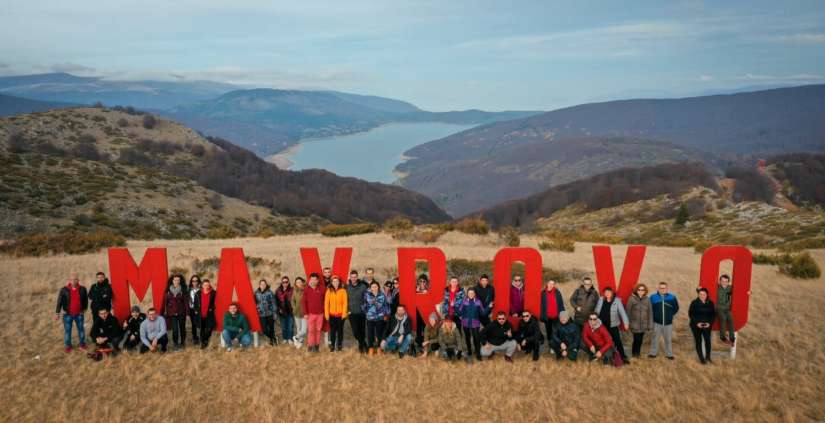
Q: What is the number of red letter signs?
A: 7